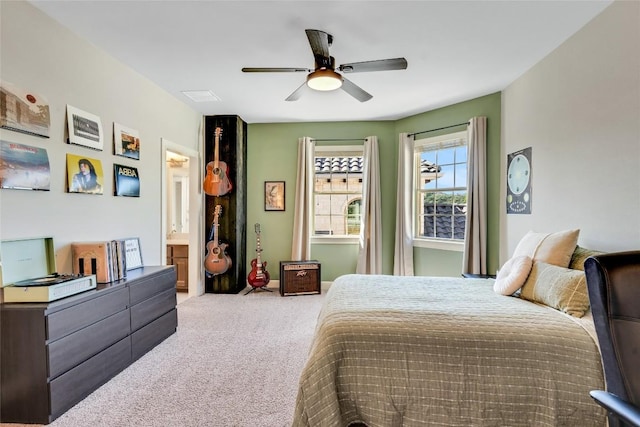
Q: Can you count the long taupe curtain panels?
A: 4